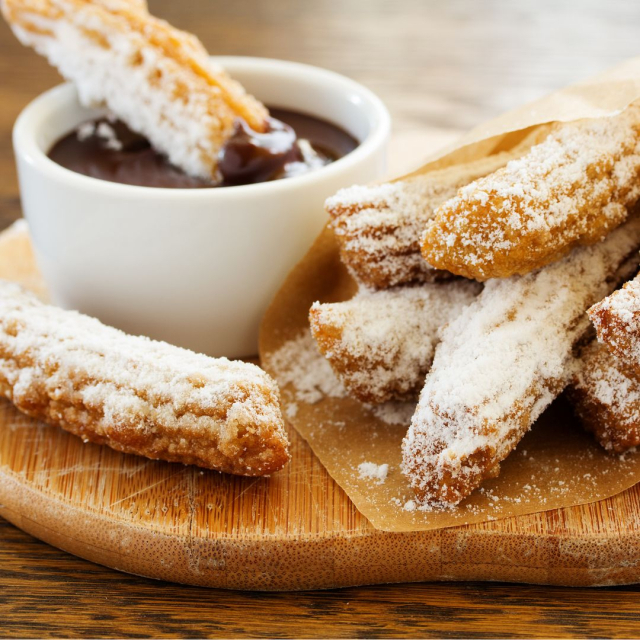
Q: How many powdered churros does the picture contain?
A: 8